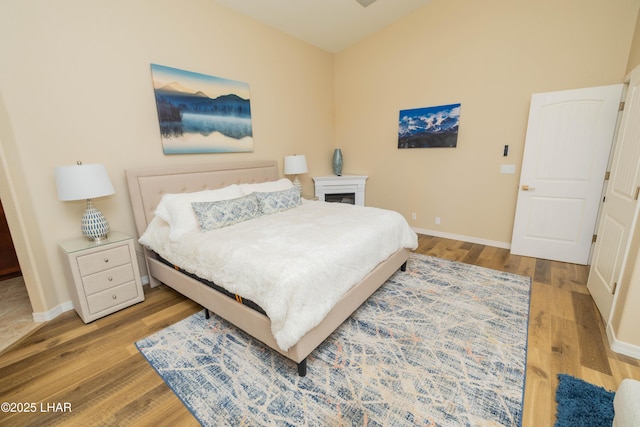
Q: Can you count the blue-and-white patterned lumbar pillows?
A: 2